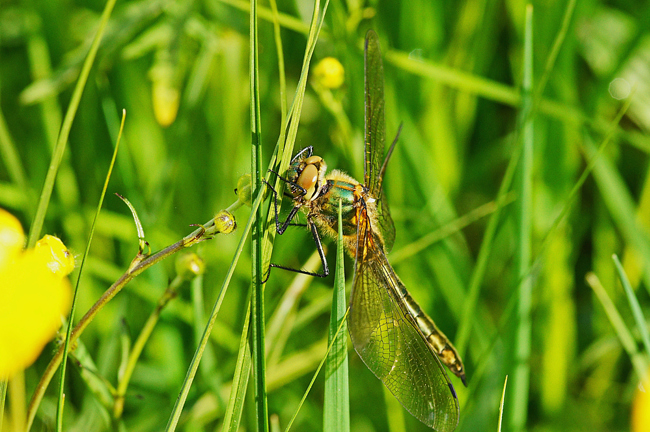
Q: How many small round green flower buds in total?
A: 3